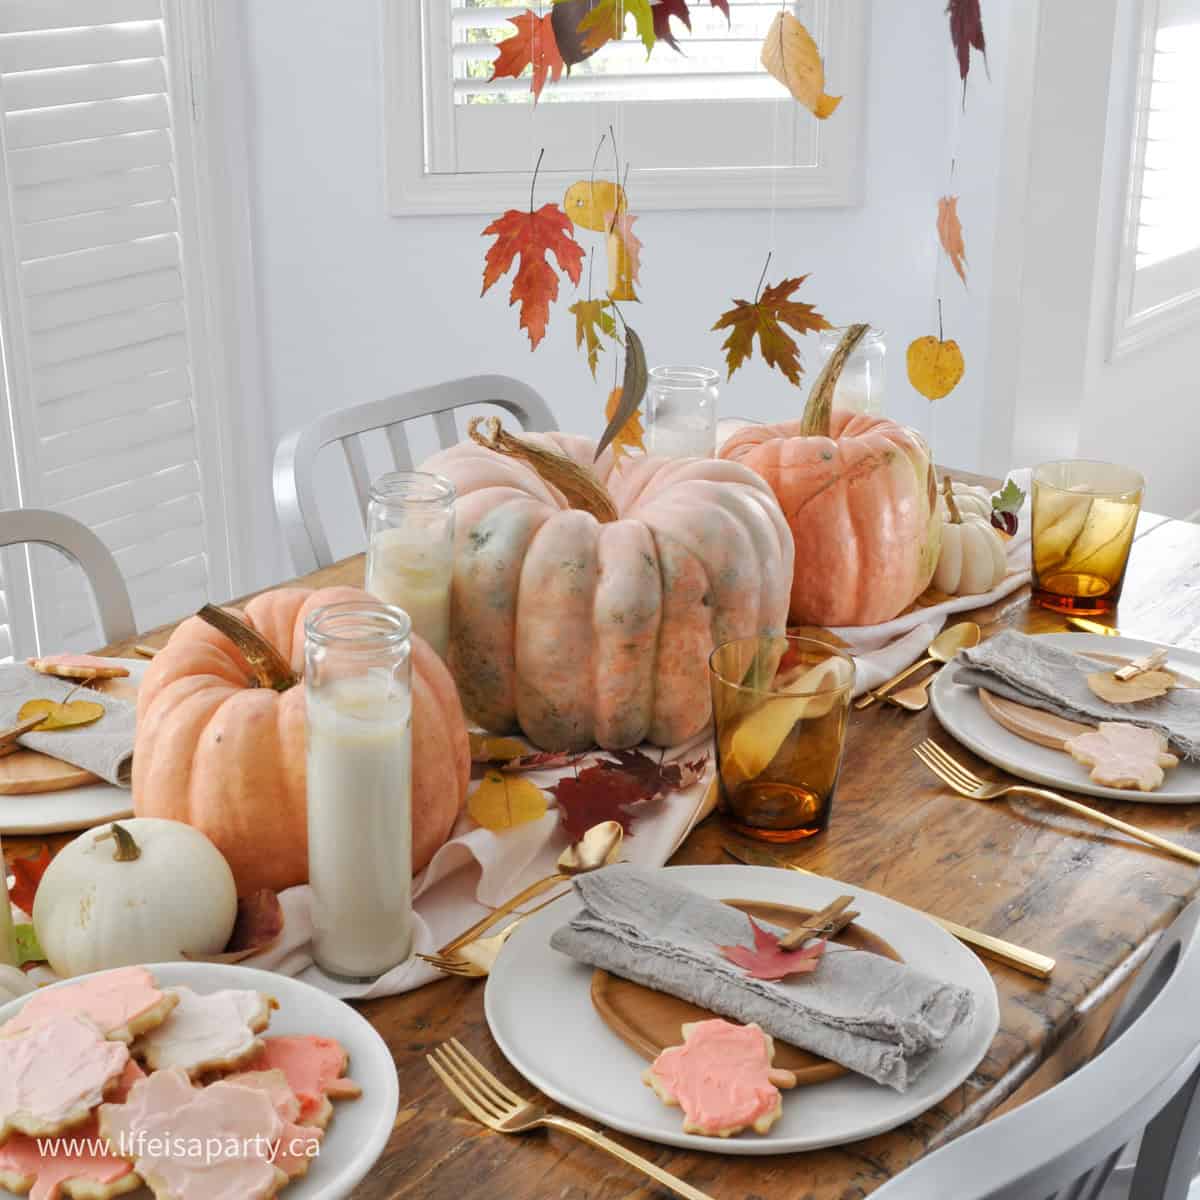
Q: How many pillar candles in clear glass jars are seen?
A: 4